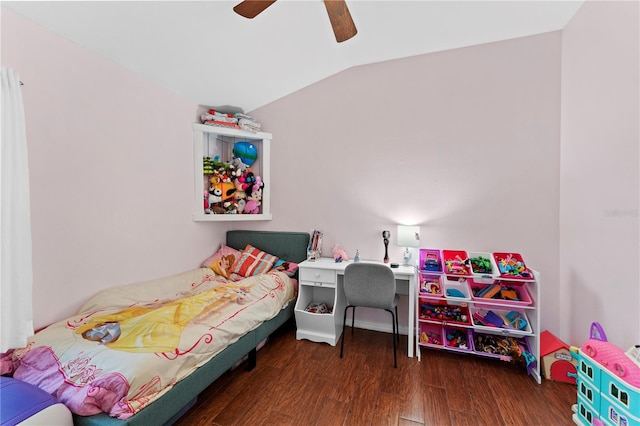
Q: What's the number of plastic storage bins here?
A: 12